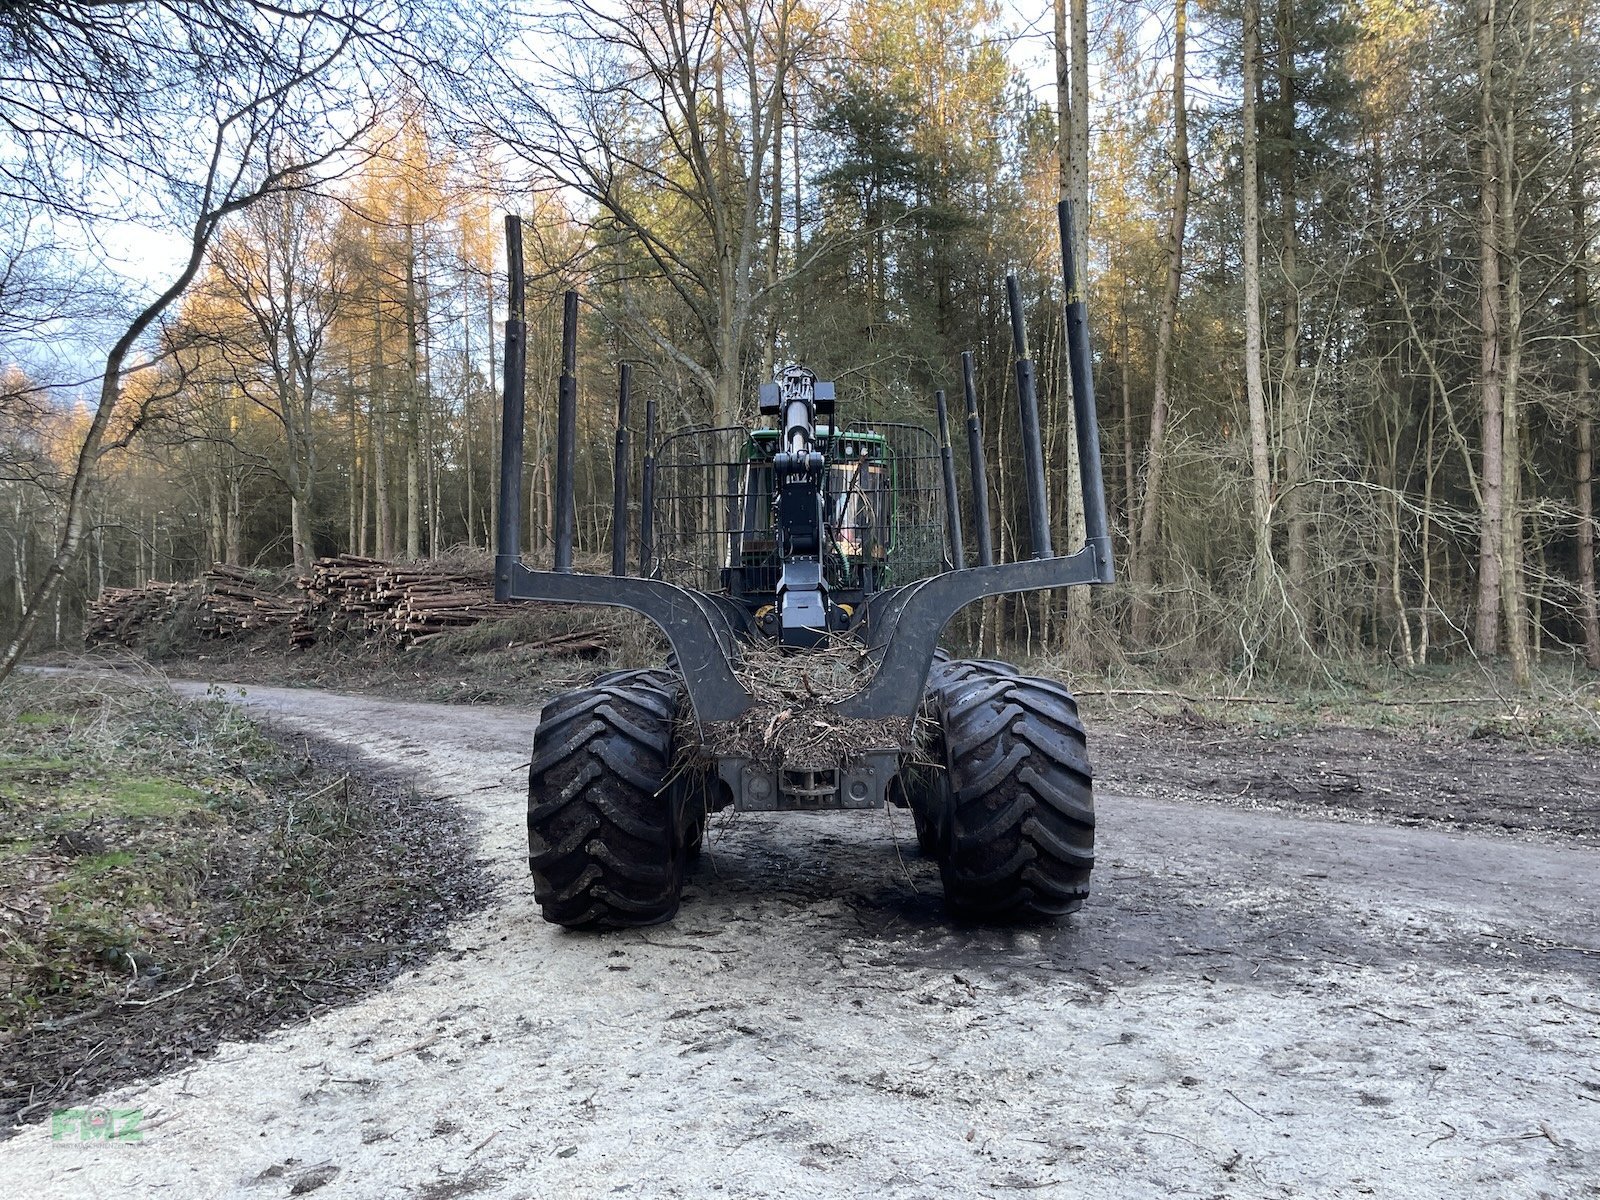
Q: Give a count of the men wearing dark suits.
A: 0